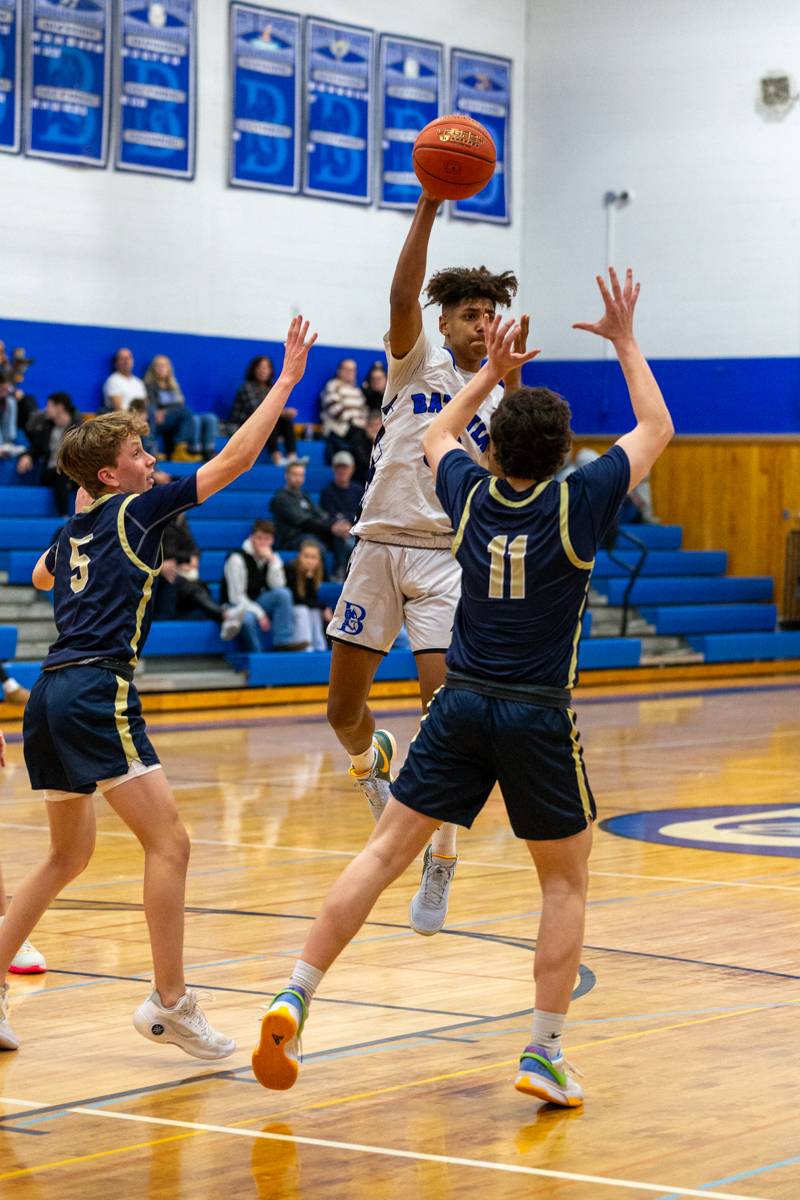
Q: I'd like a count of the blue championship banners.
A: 7